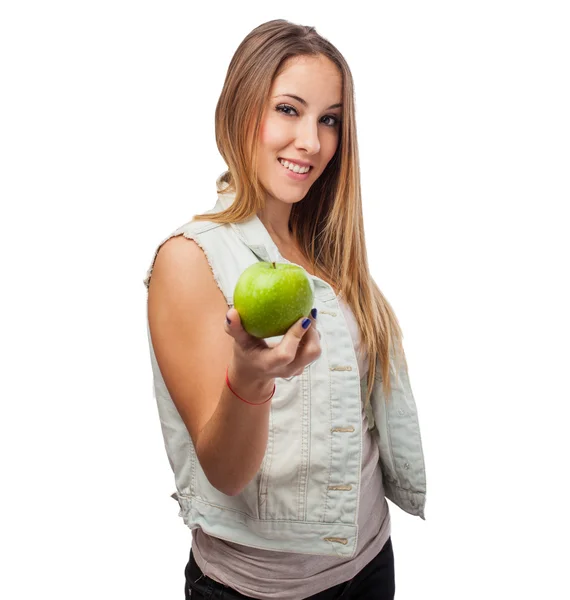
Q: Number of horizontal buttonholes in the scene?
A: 5